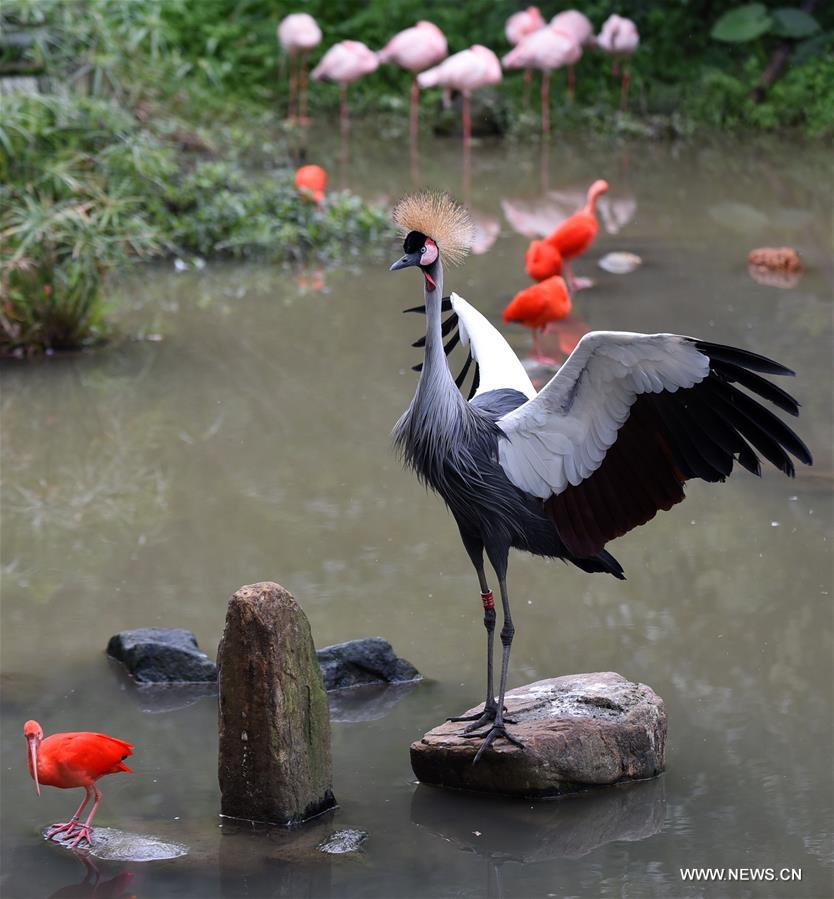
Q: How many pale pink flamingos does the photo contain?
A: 8